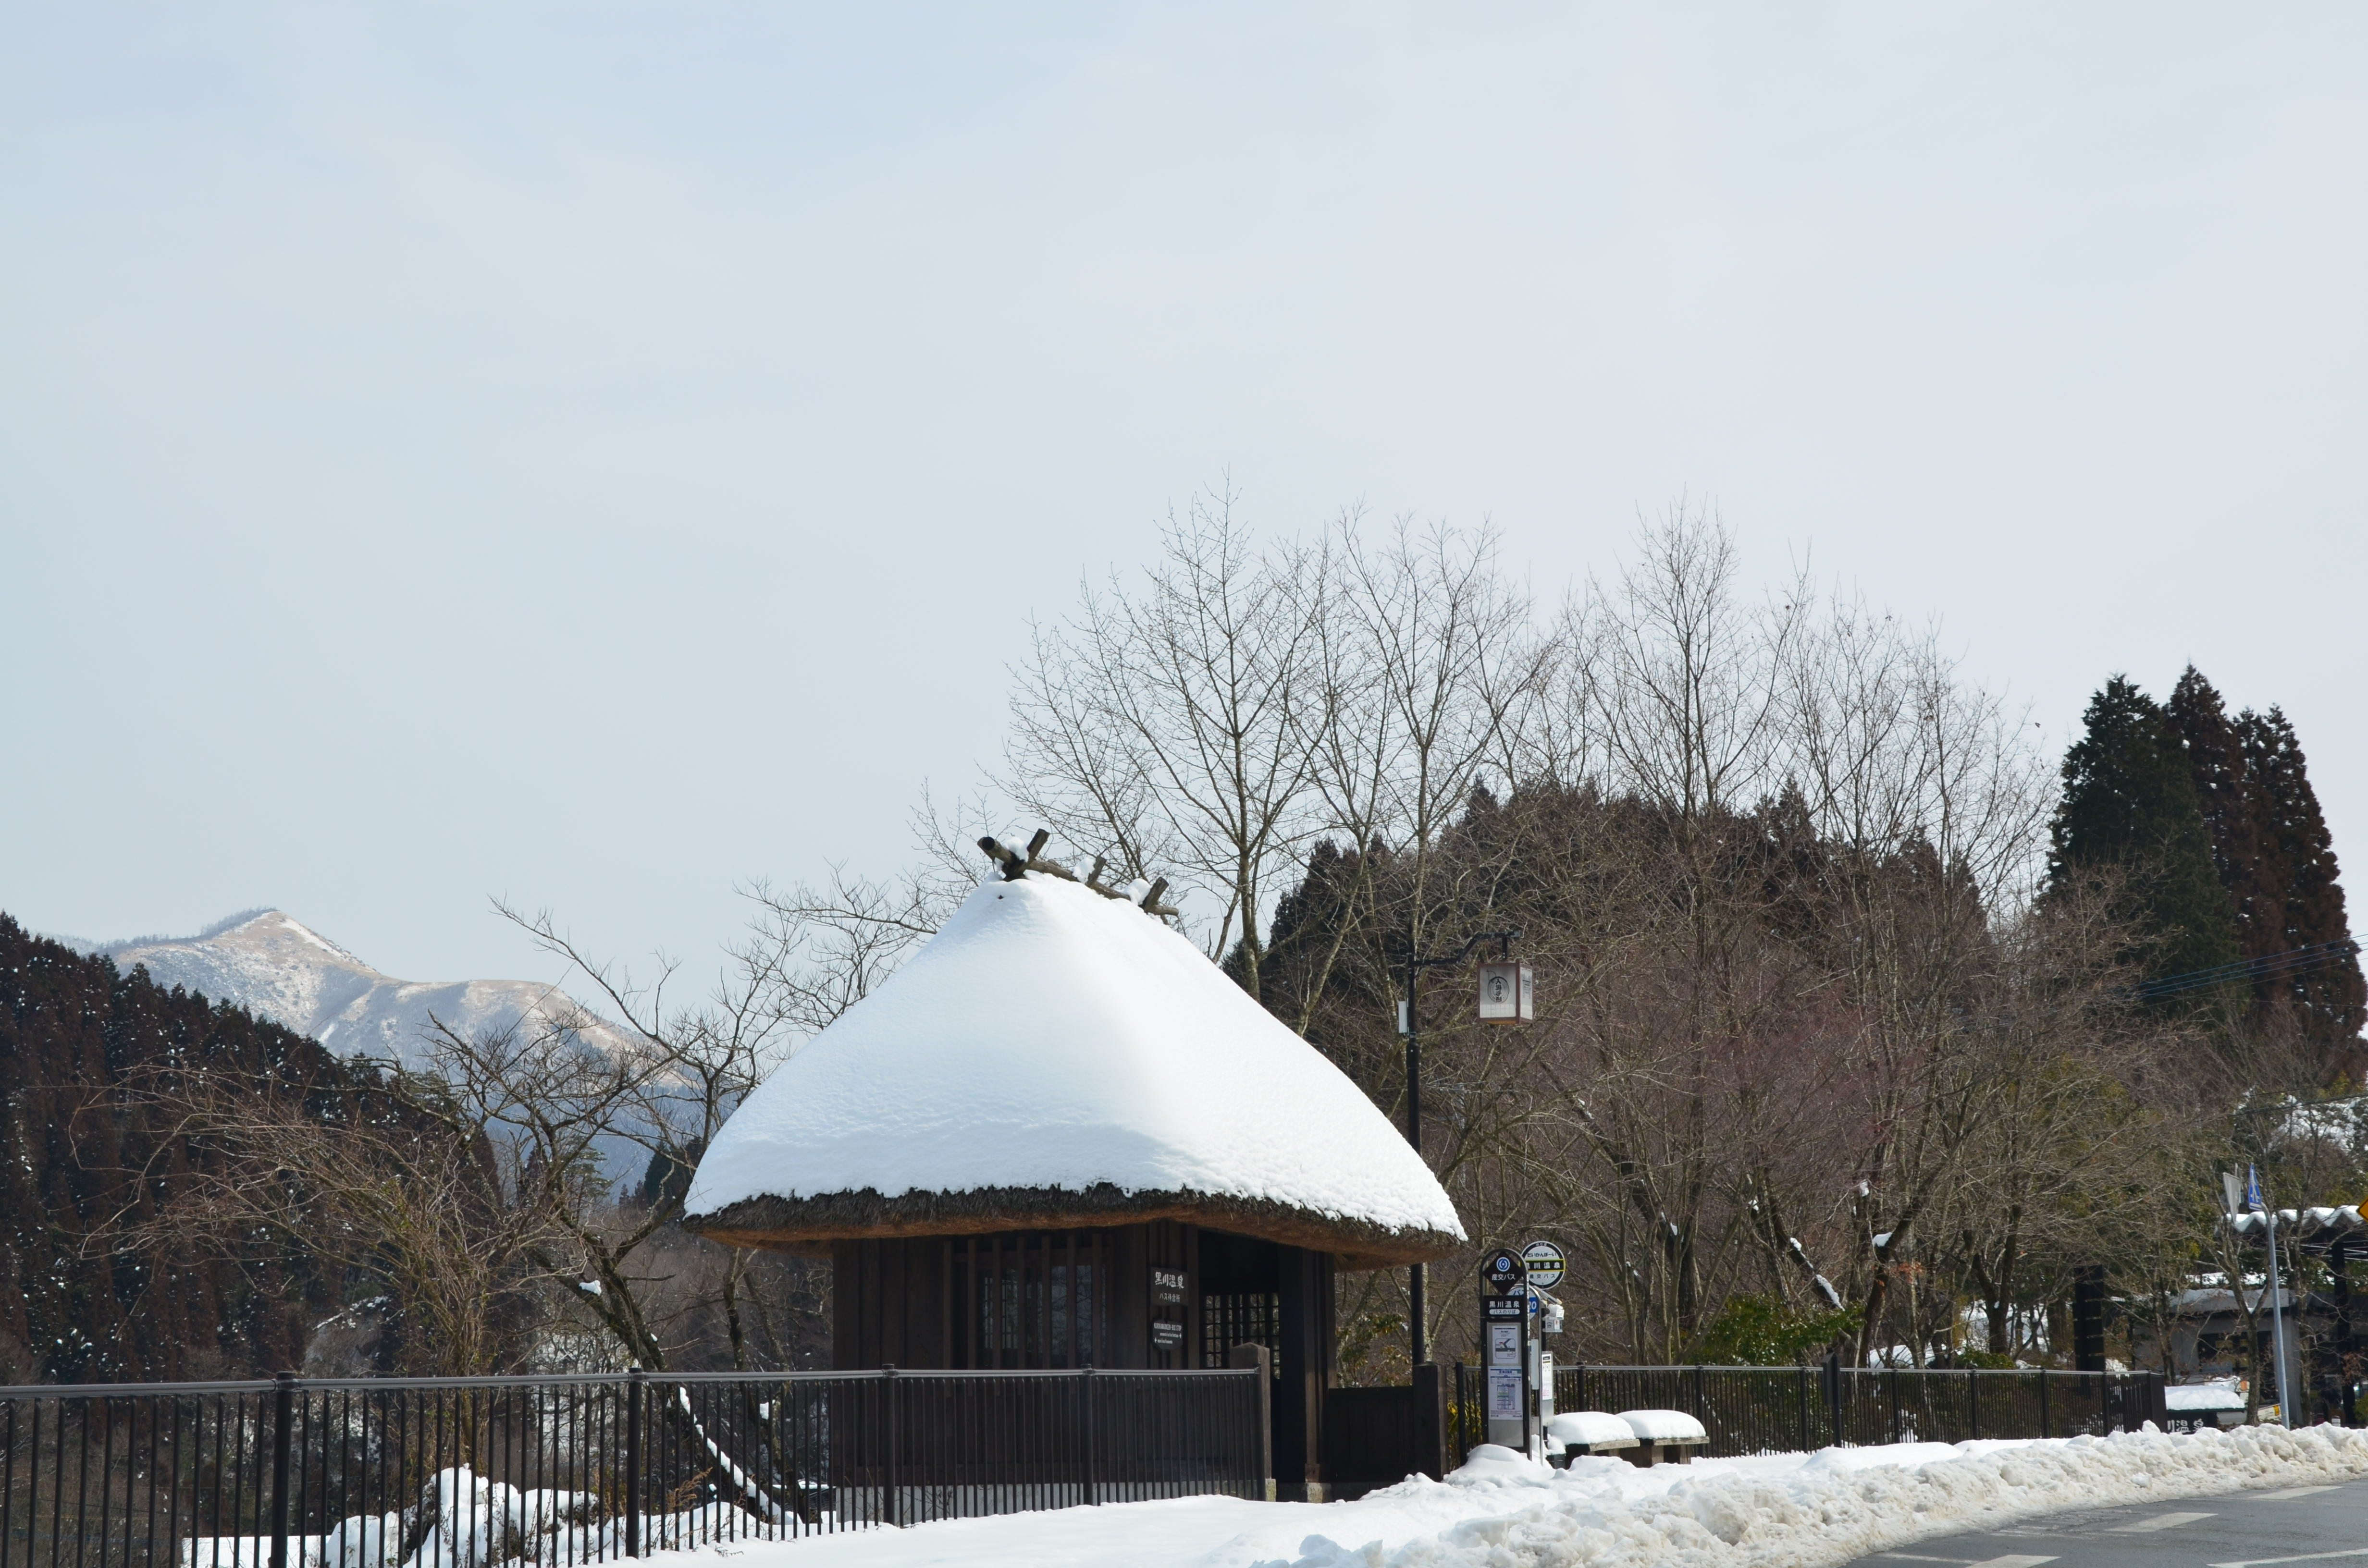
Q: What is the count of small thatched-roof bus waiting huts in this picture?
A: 1